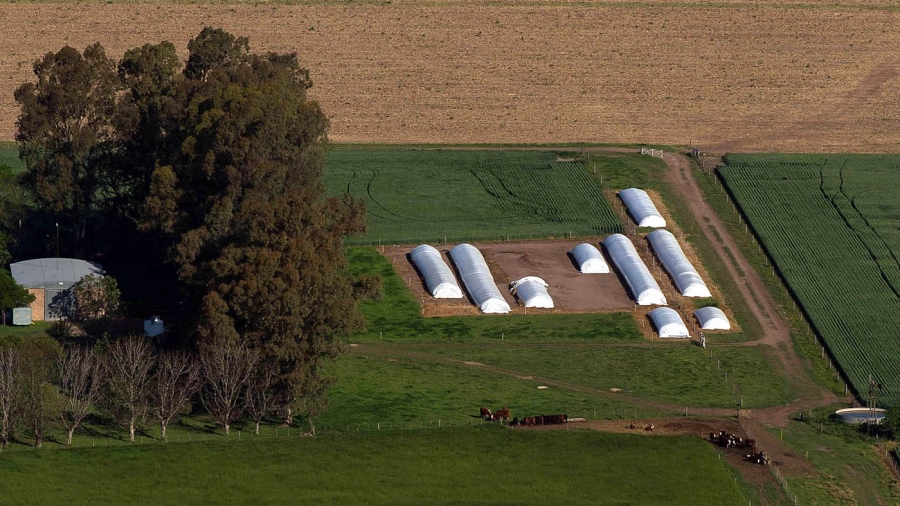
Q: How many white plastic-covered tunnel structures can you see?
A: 9